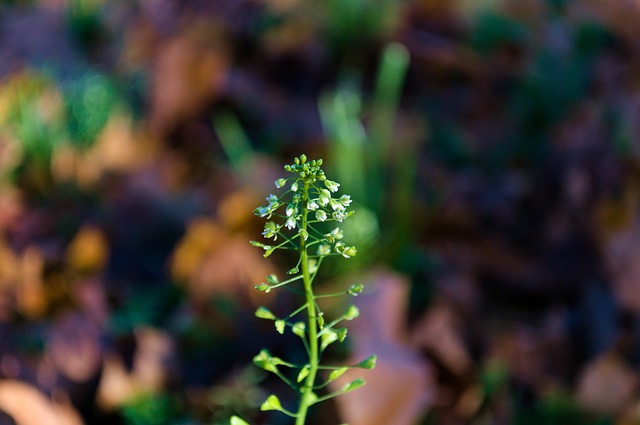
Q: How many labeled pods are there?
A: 0